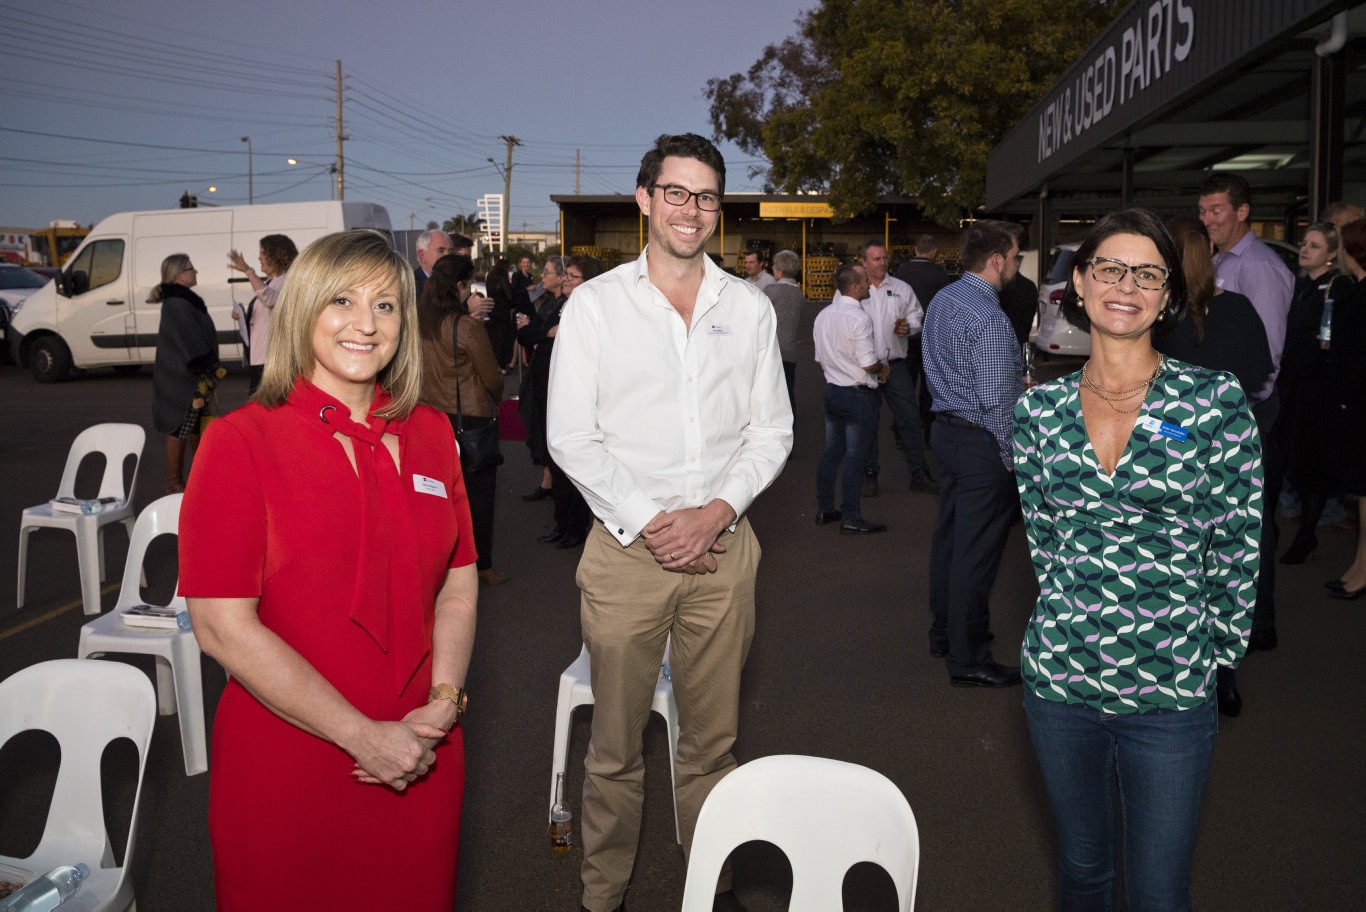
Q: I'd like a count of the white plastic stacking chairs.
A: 5